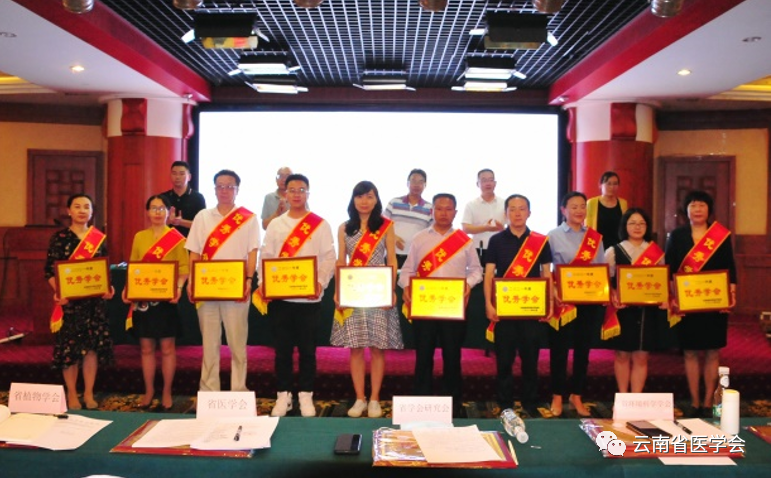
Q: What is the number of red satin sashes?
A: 10